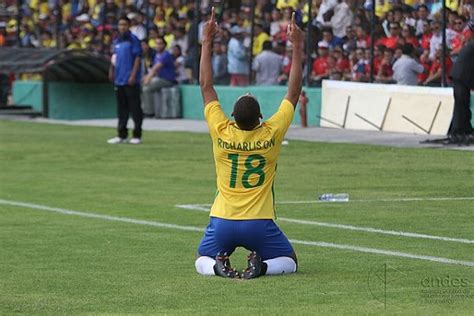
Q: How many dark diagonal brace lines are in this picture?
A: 6